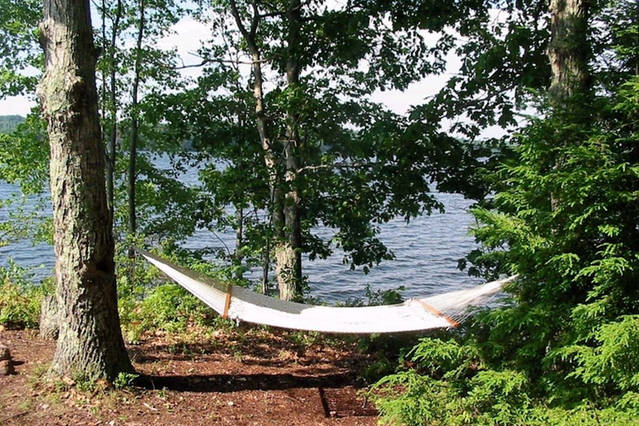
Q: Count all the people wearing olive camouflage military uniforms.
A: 0